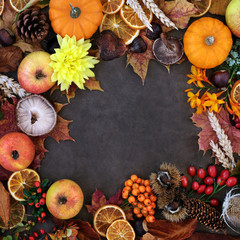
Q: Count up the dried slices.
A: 11